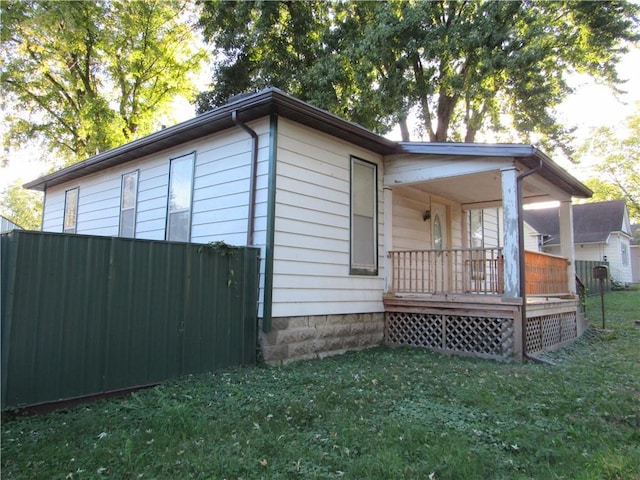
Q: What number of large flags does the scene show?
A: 0